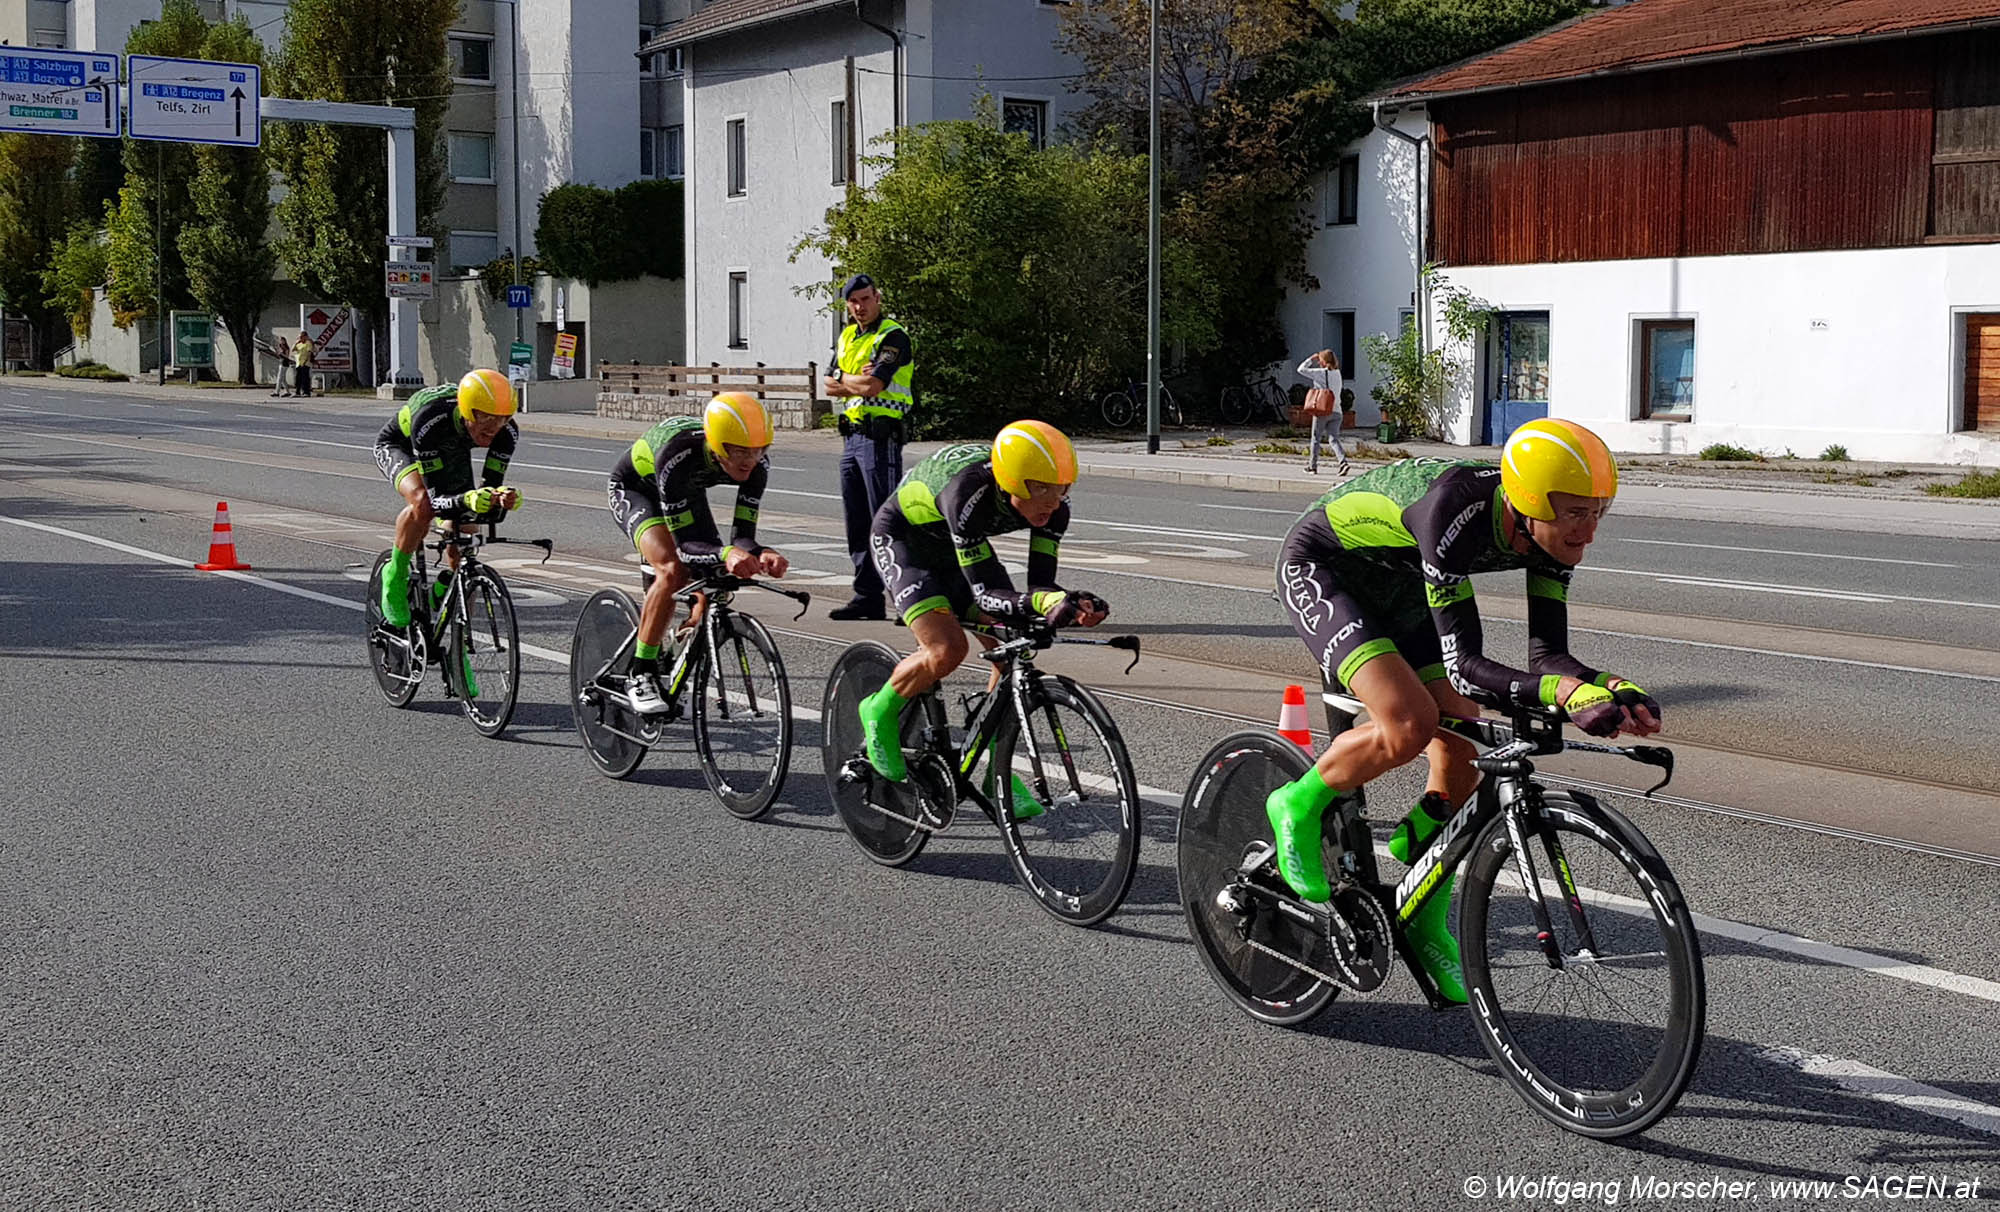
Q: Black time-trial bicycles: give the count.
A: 4